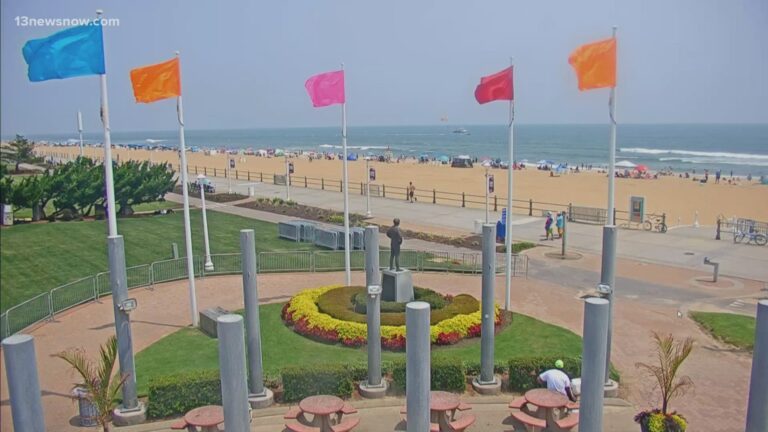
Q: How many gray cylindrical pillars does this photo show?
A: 10